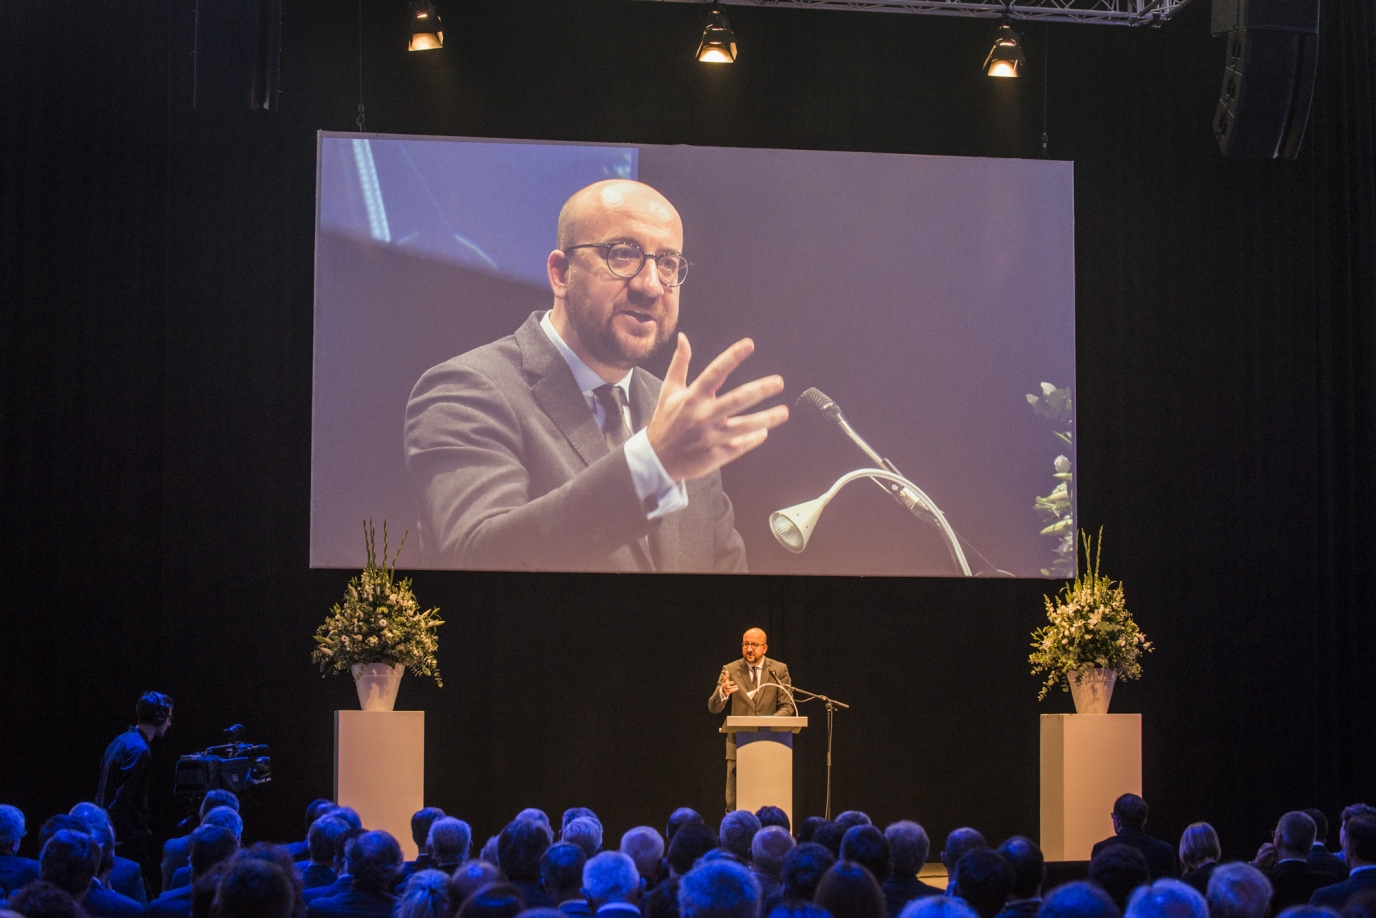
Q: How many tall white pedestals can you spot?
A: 2